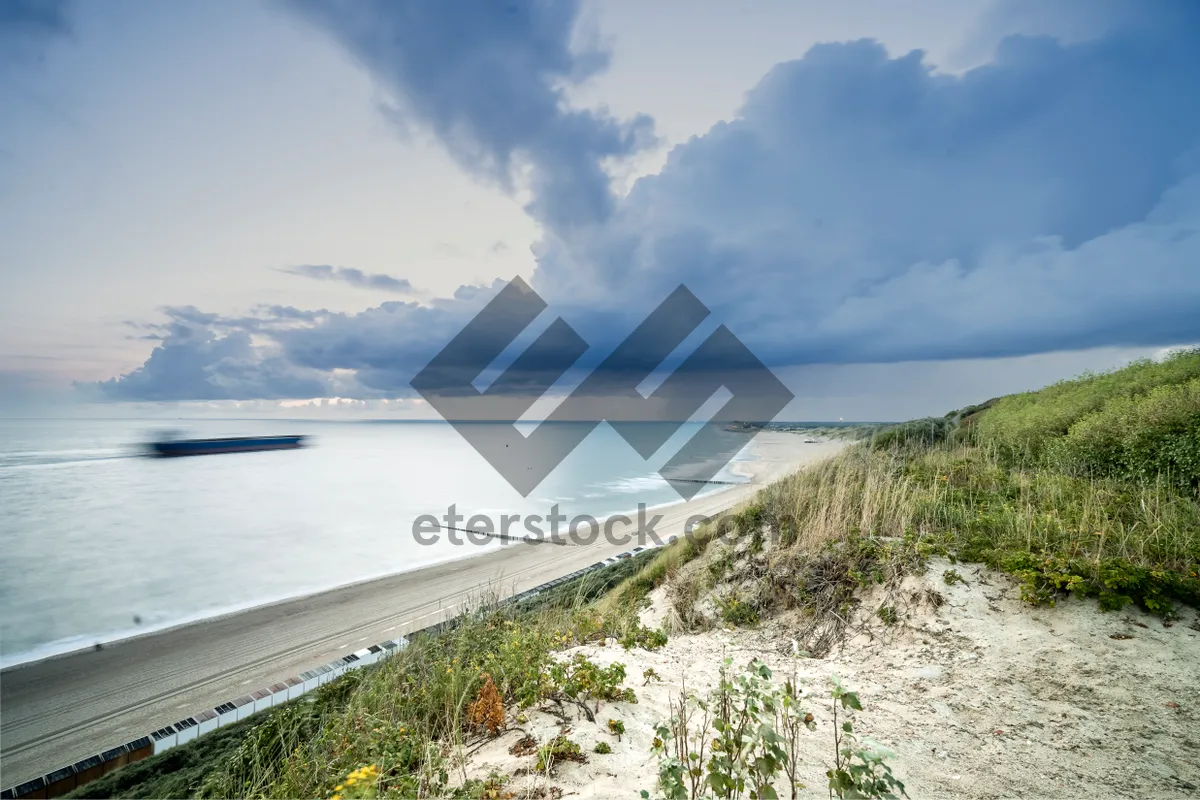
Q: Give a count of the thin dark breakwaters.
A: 2